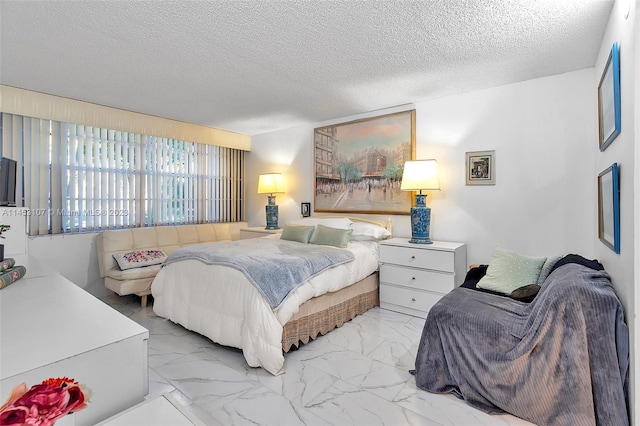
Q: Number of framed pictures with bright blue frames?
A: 2